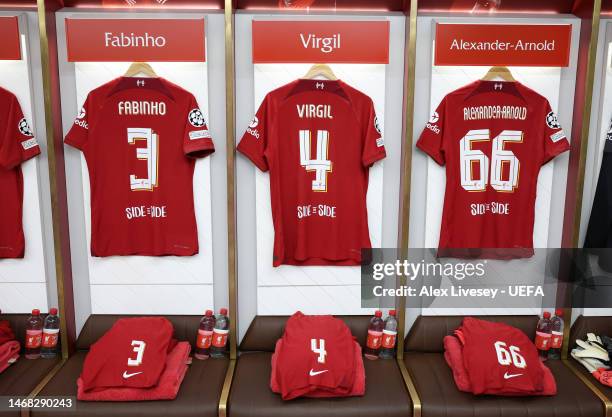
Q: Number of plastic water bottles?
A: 8